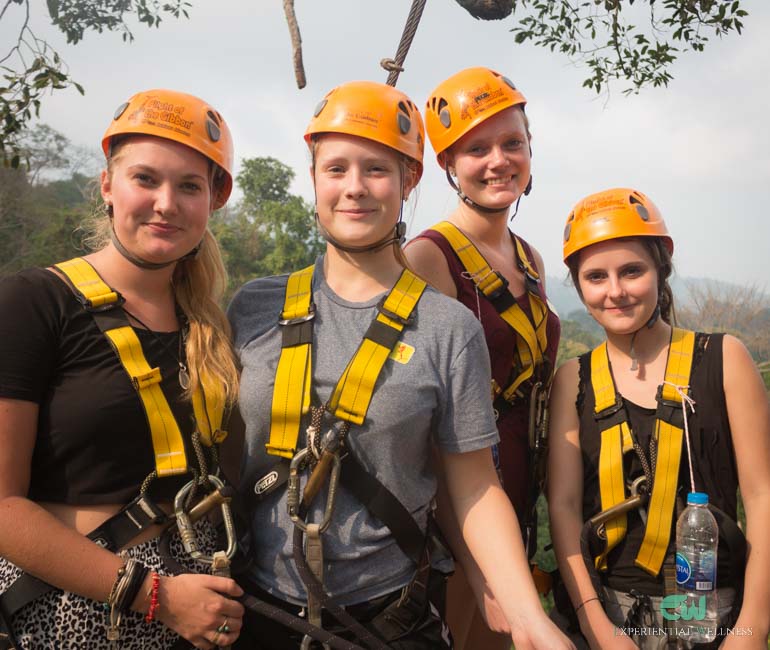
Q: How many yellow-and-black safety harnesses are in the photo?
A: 4